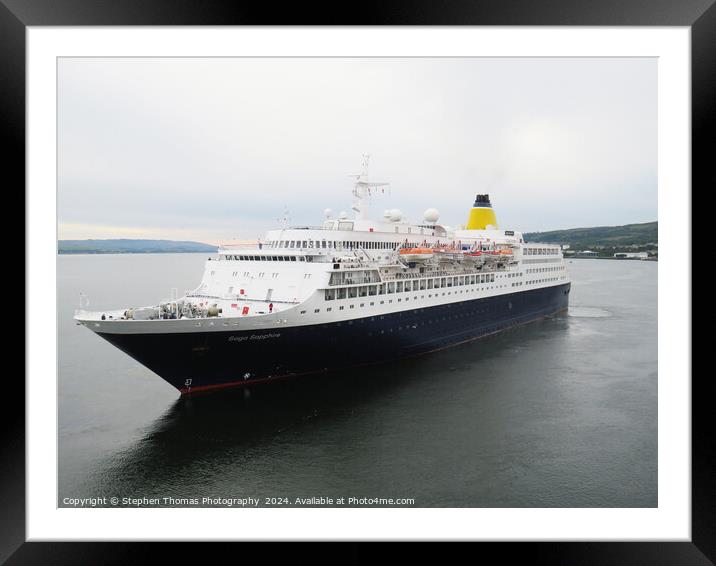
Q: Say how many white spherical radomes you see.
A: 5